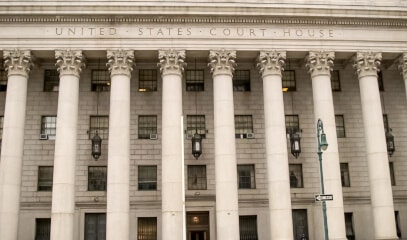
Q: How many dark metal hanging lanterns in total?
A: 4